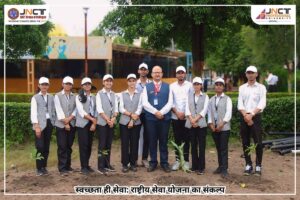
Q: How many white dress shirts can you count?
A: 11